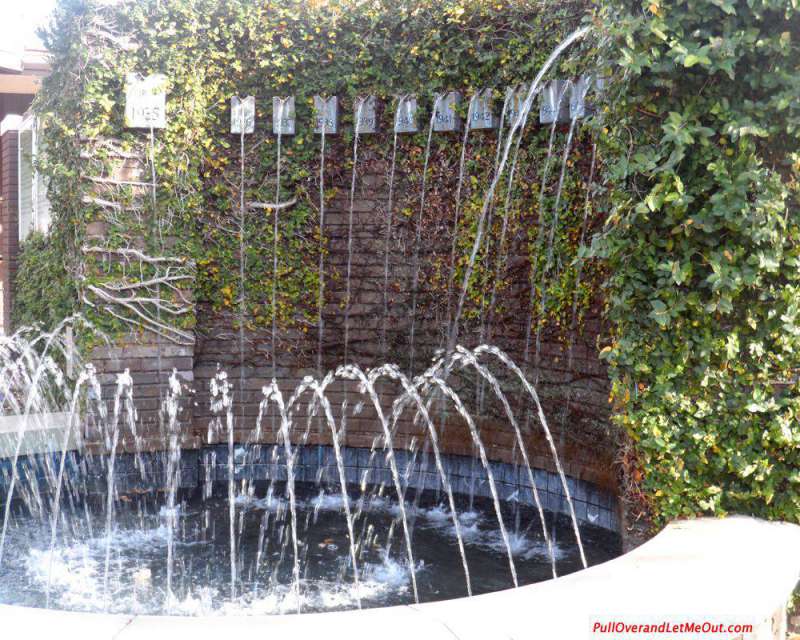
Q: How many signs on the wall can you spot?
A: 11